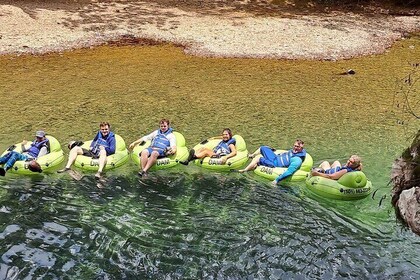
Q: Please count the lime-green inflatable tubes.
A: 6